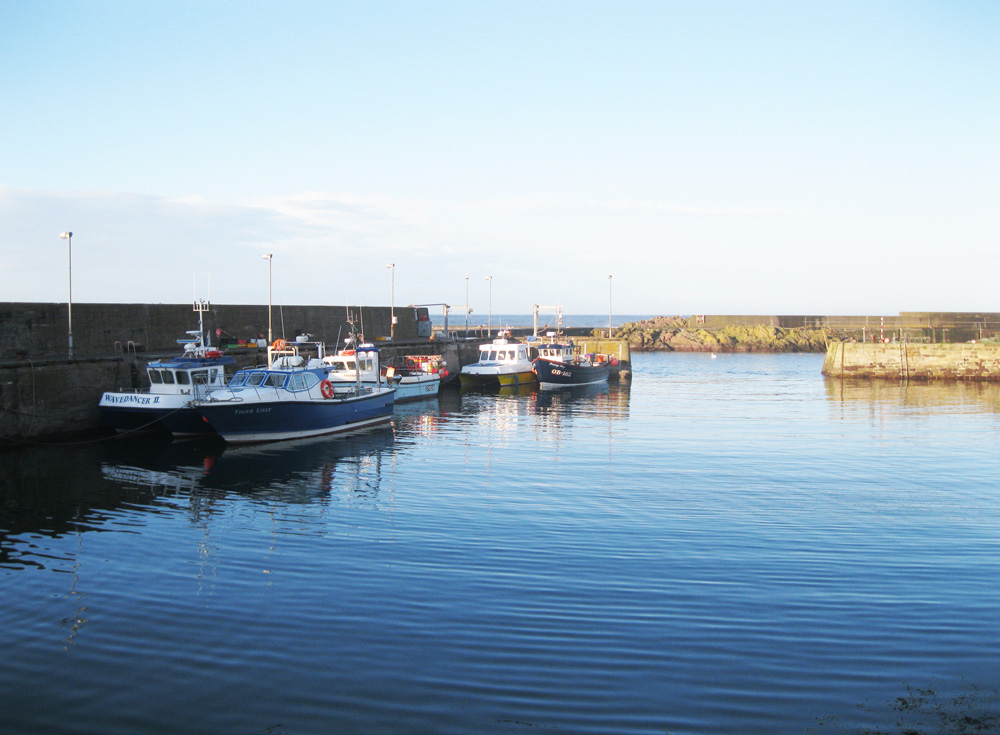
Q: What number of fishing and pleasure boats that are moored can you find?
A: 5